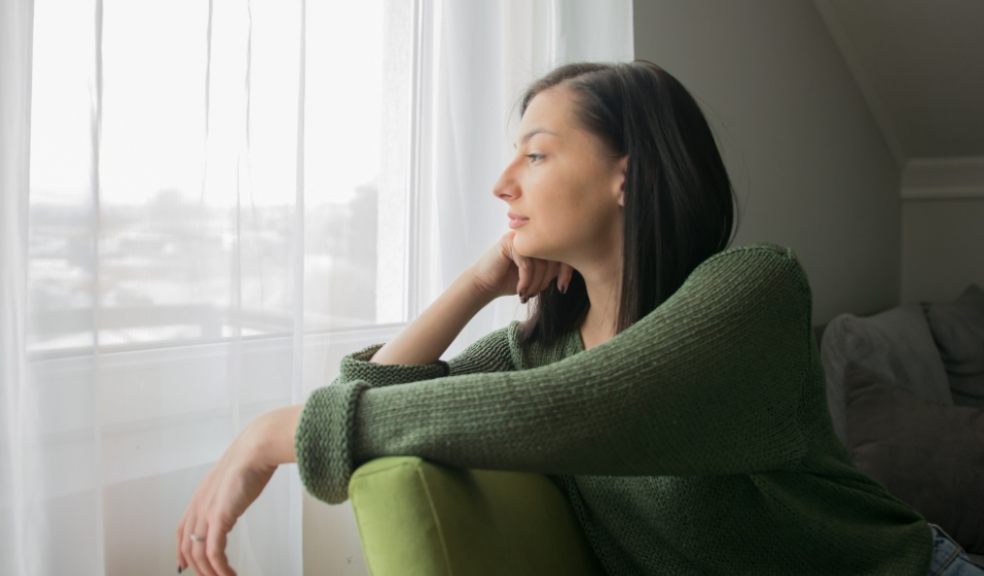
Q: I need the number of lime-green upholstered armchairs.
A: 1